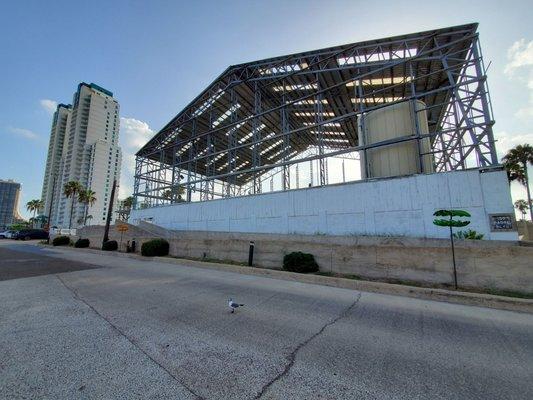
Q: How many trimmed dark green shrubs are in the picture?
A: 5